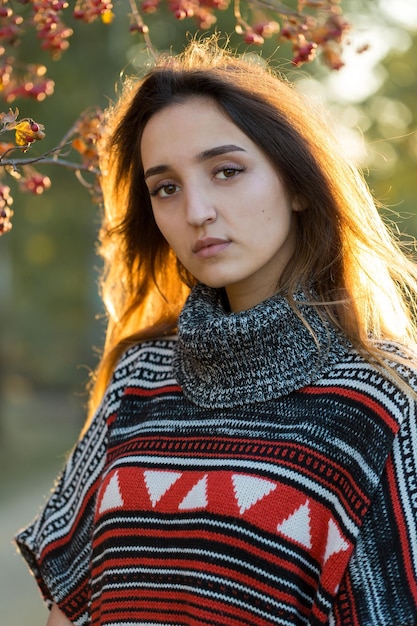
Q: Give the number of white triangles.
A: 6